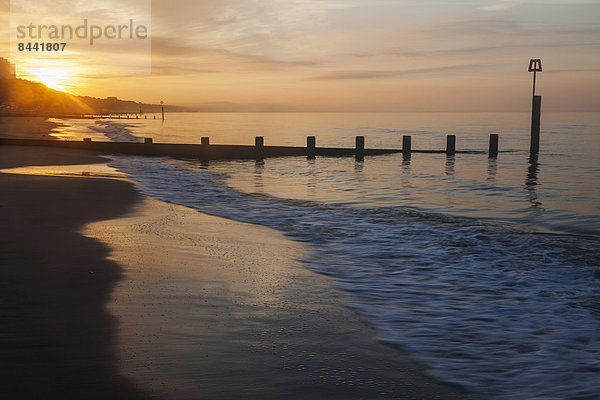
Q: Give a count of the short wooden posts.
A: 9